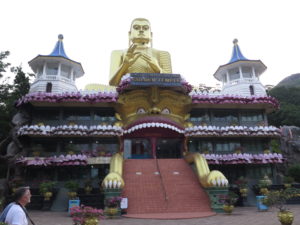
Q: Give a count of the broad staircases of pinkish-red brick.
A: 1